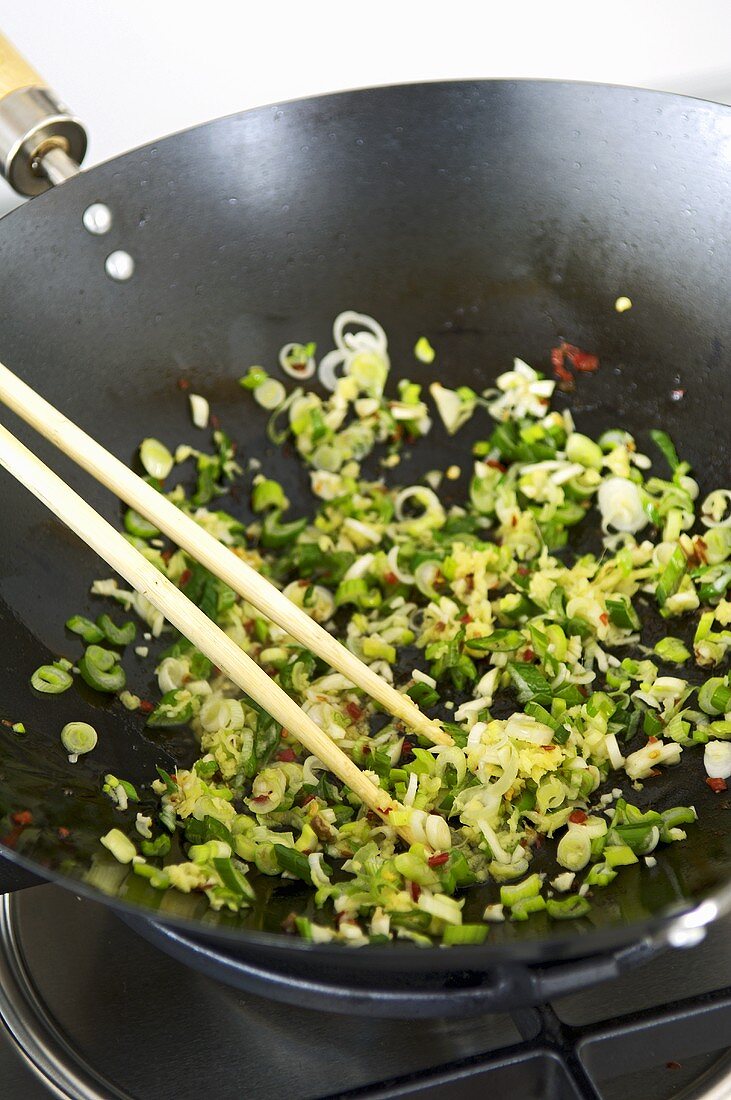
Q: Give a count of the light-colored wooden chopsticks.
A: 2